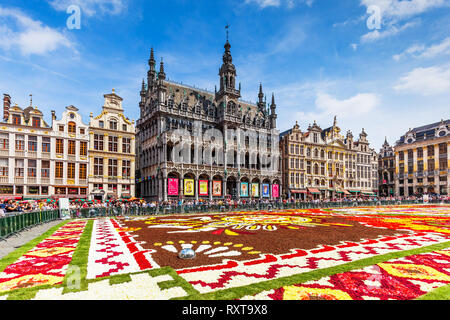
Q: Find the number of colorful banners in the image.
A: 8